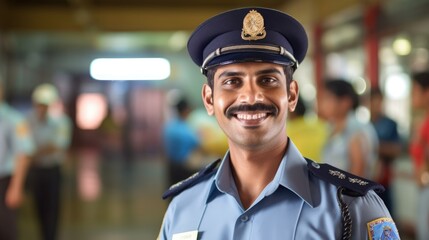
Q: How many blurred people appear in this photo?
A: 7